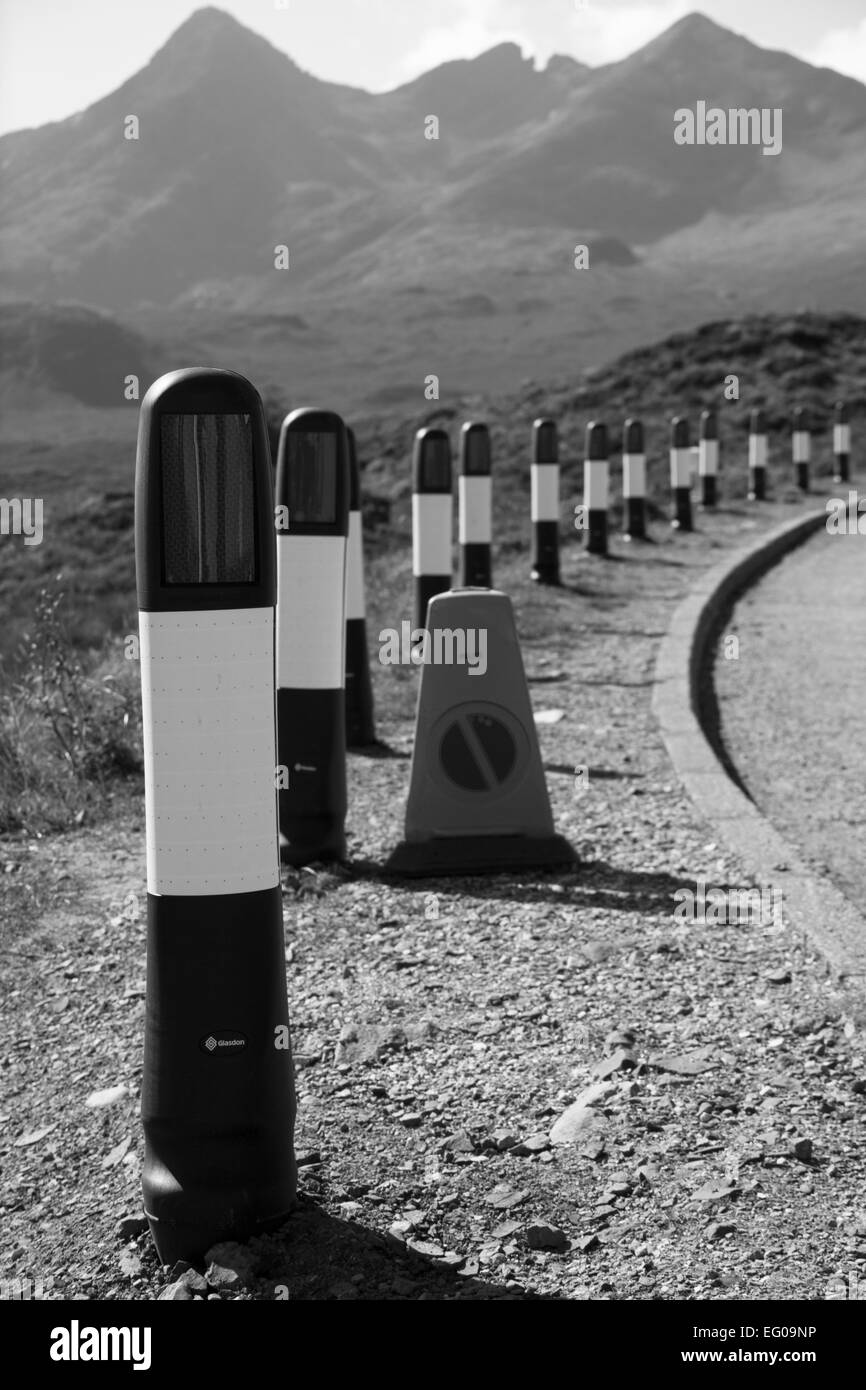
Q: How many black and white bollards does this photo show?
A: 13